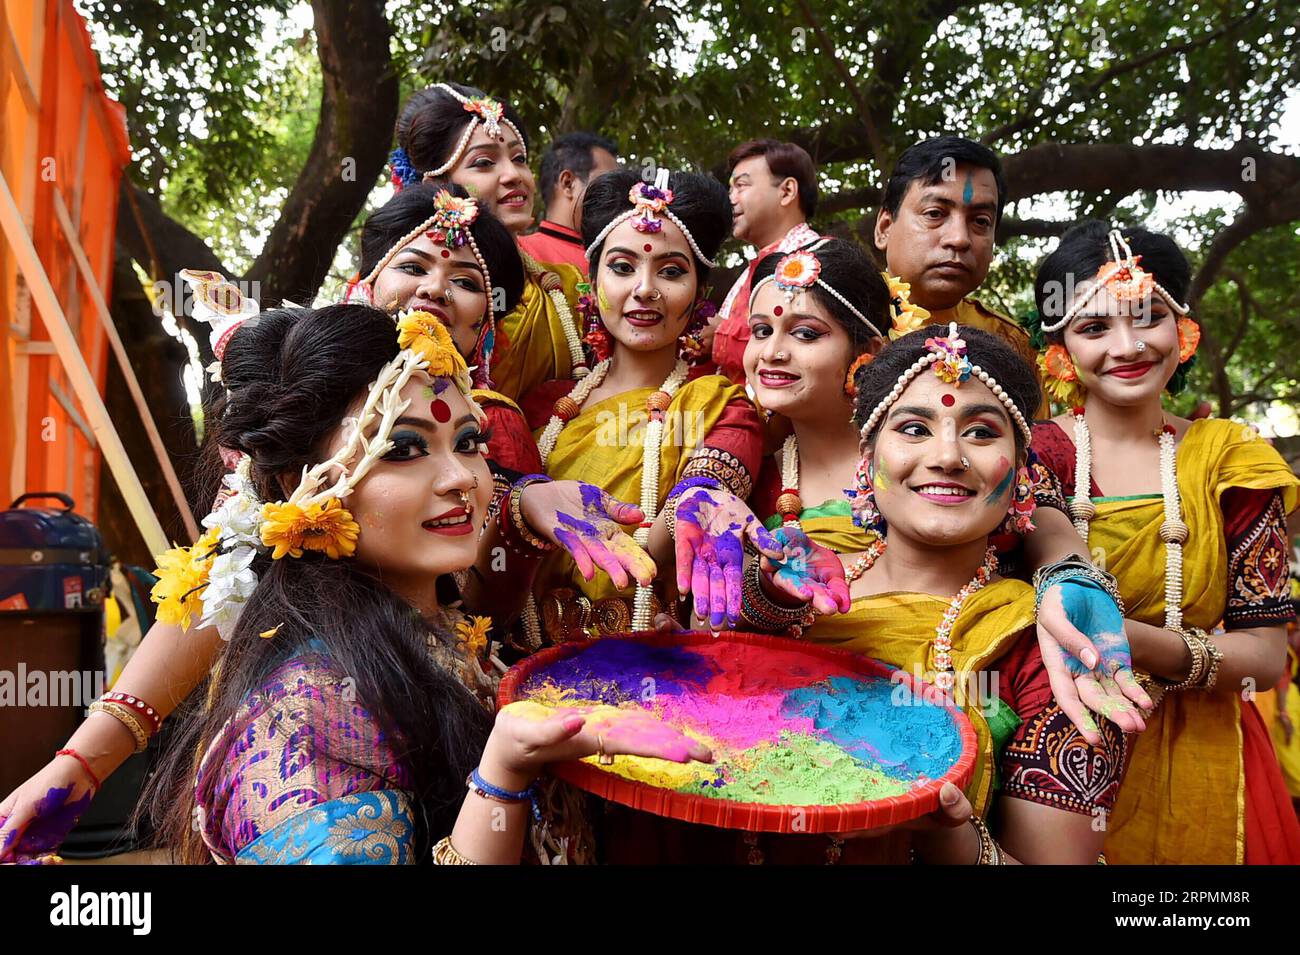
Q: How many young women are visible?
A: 7